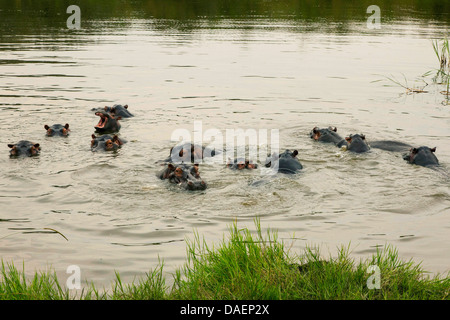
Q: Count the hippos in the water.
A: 12